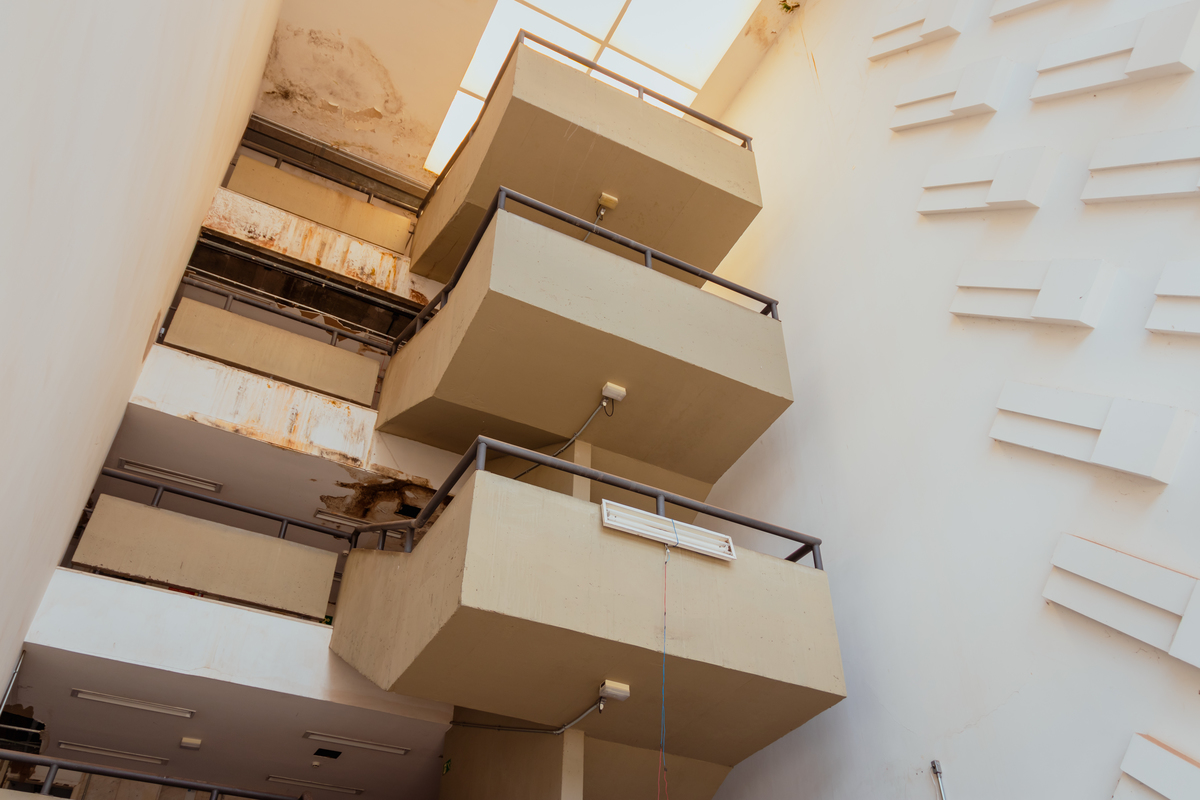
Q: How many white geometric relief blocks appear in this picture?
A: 11